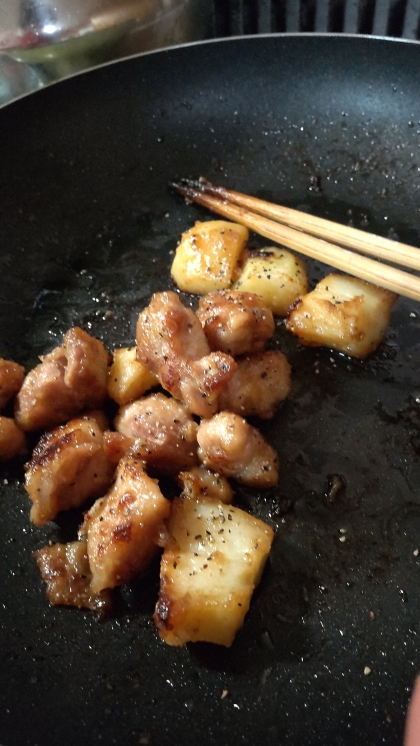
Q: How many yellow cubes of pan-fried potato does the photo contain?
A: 5